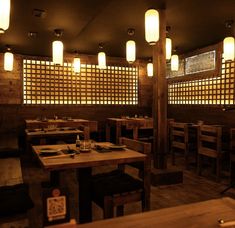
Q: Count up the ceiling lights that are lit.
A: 11